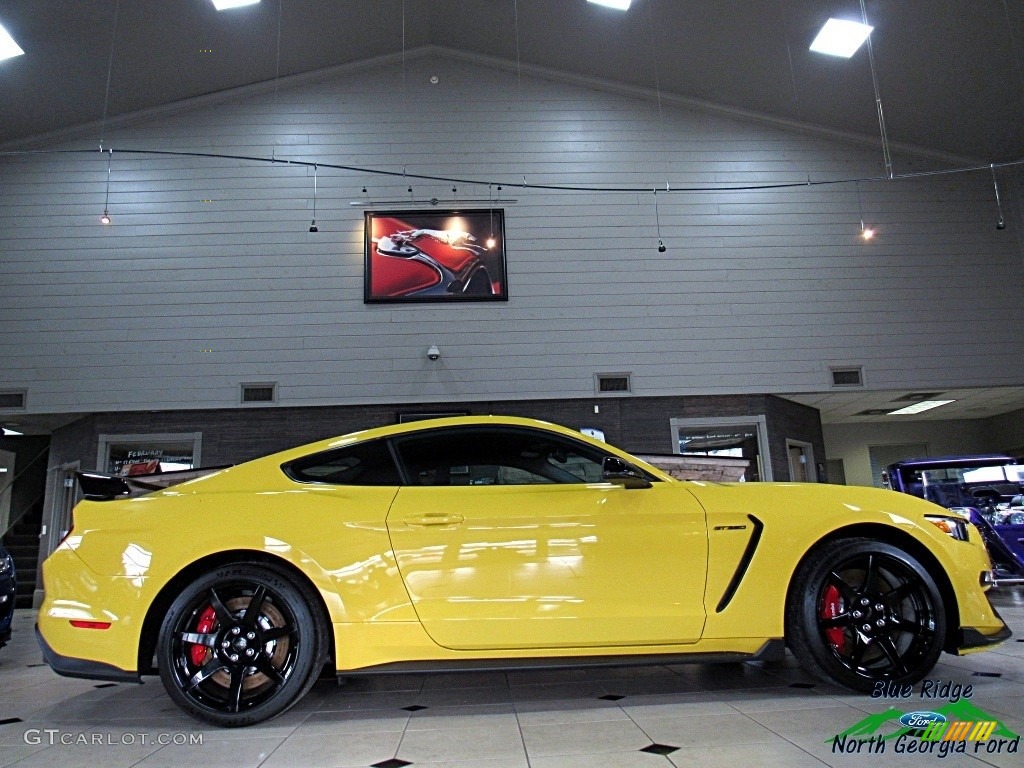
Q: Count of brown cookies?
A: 0